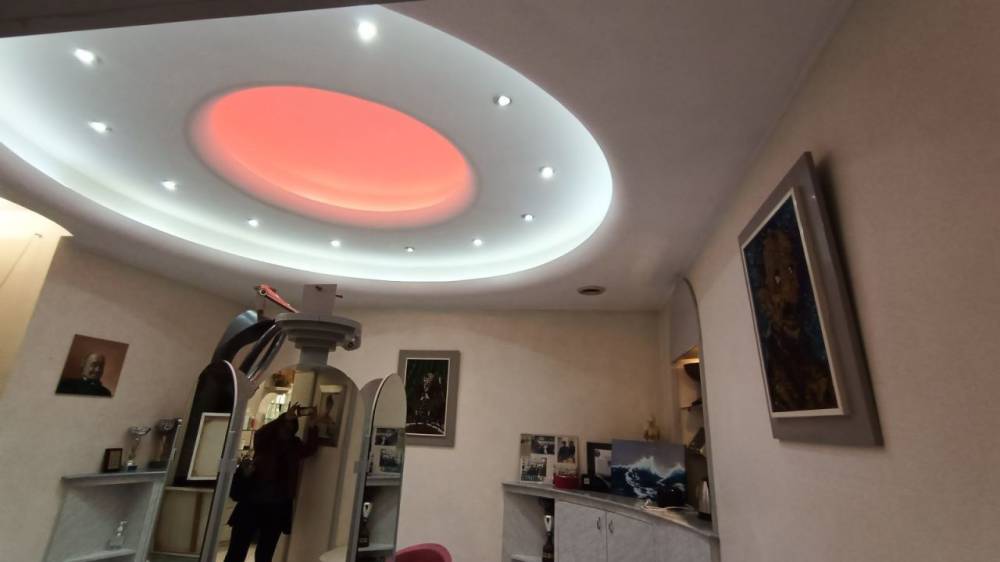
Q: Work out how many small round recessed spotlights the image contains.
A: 11